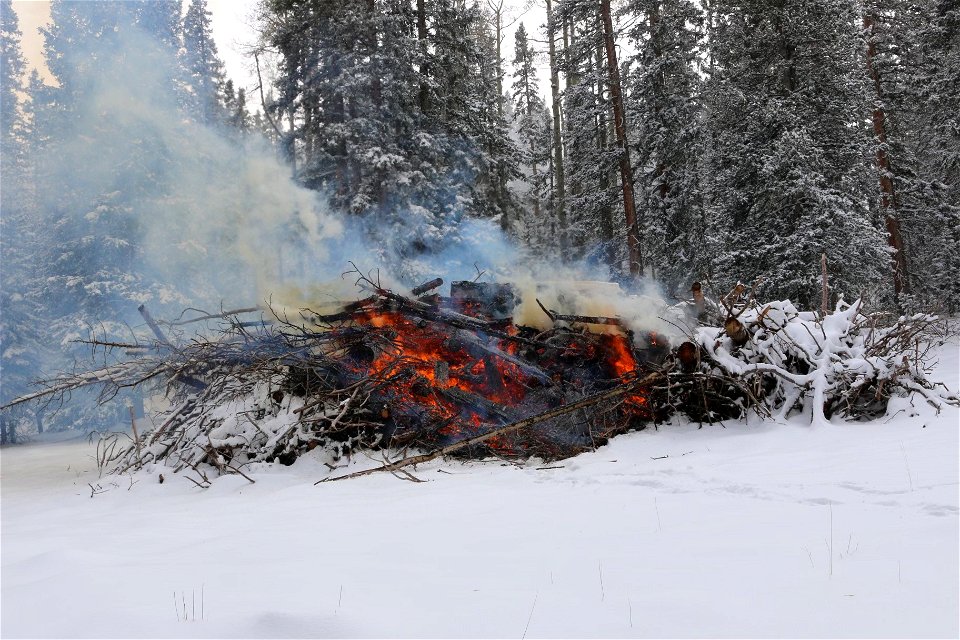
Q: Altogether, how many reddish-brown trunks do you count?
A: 2